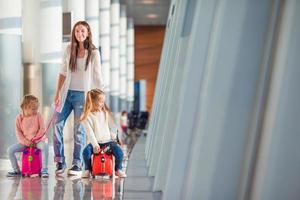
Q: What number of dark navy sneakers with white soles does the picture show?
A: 2